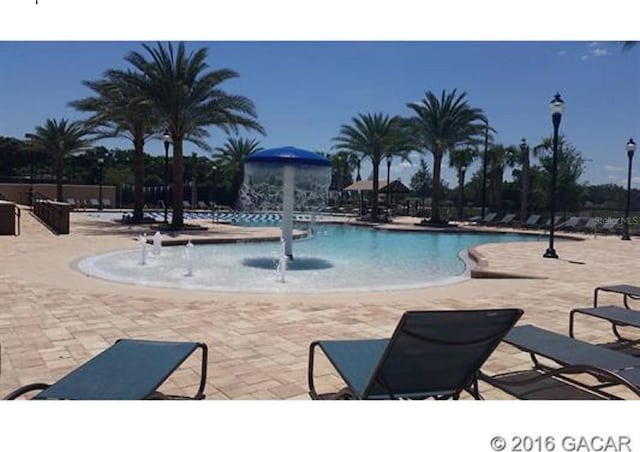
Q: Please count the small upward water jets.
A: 4